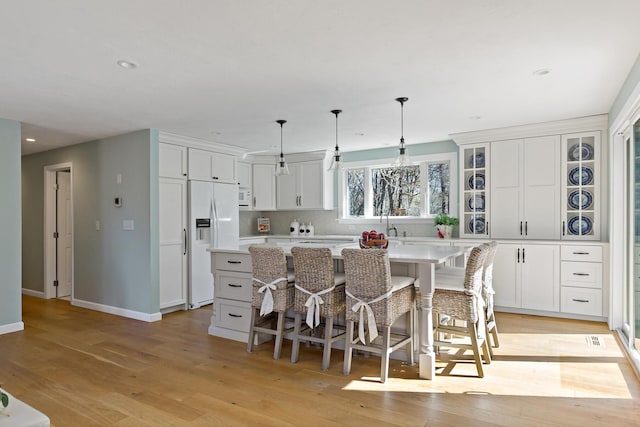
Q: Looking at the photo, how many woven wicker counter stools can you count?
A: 5